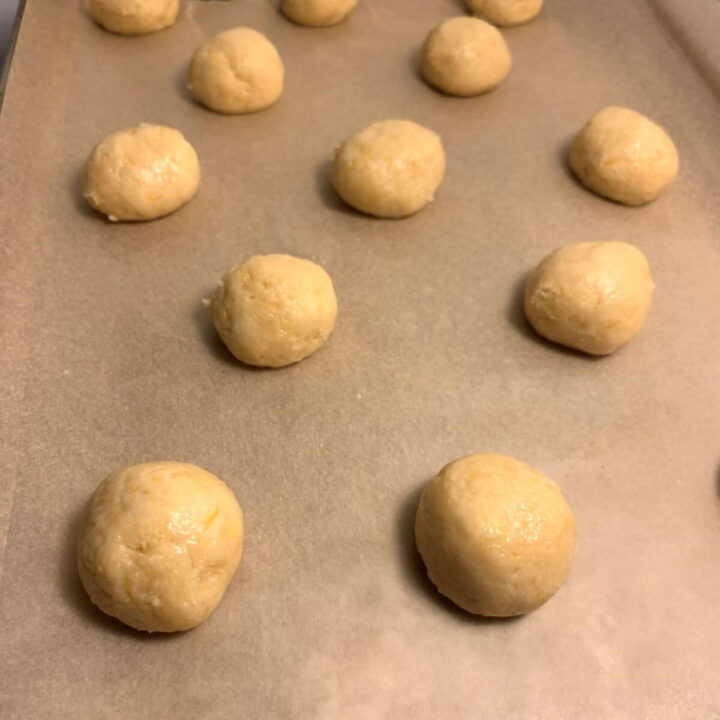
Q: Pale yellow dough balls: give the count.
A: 12